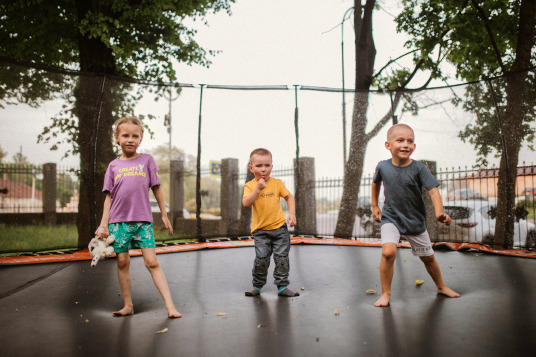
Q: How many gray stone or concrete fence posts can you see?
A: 5